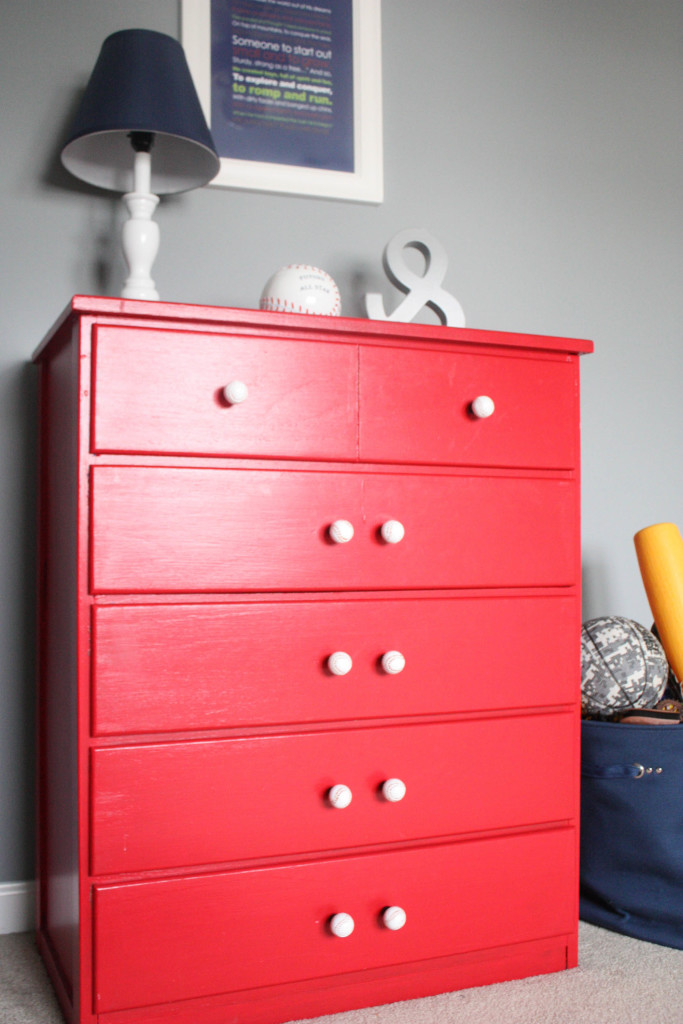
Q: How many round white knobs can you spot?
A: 10